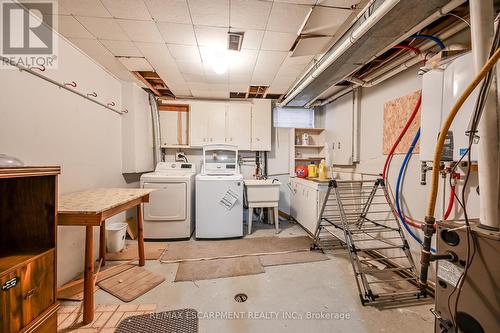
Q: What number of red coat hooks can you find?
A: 5